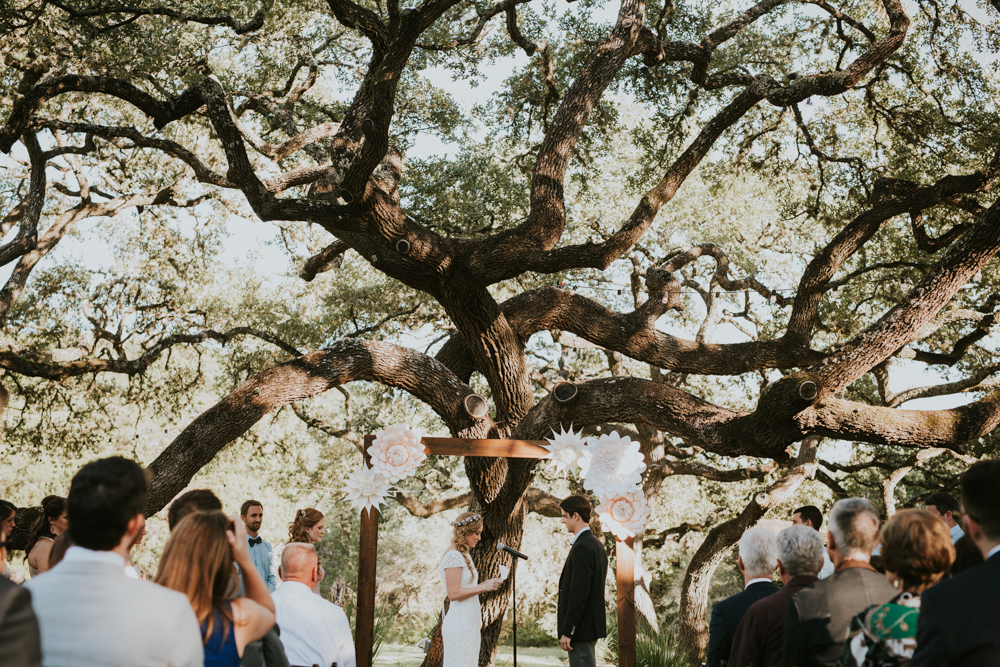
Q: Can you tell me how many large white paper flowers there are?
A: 5